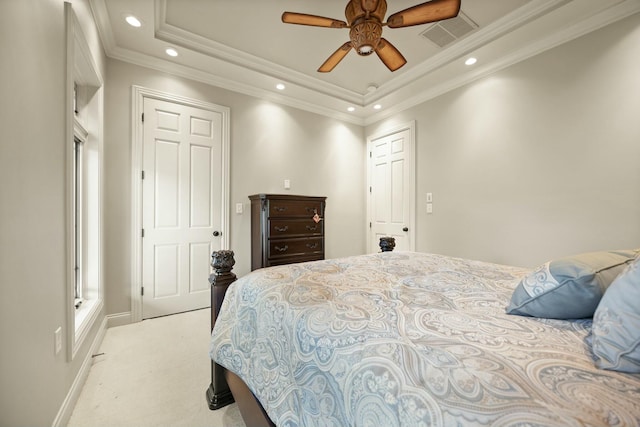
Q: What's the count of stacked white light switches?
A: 2